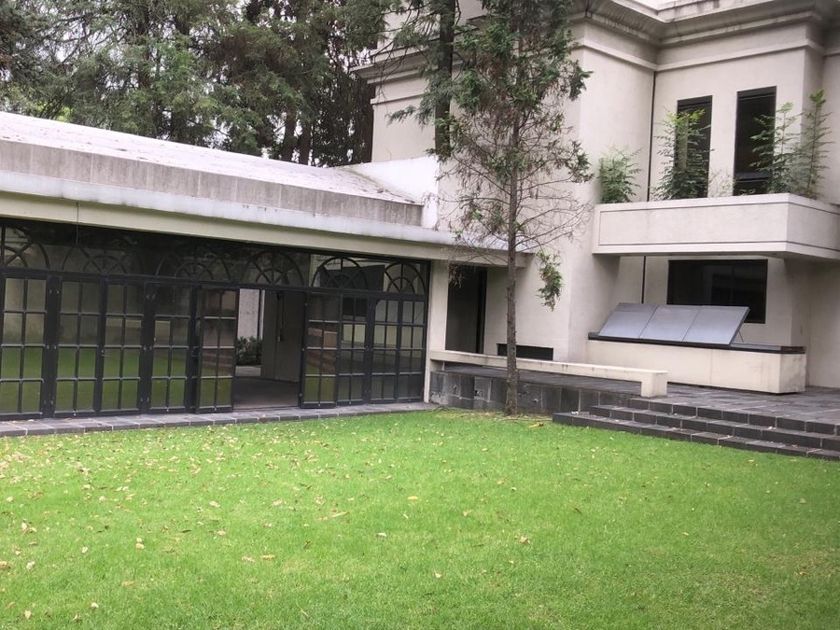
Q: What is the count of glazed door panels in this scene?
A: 9